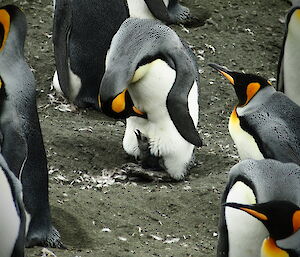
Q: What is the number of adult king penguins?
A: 9